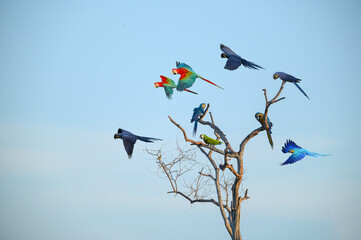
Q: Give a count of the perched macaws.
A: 4